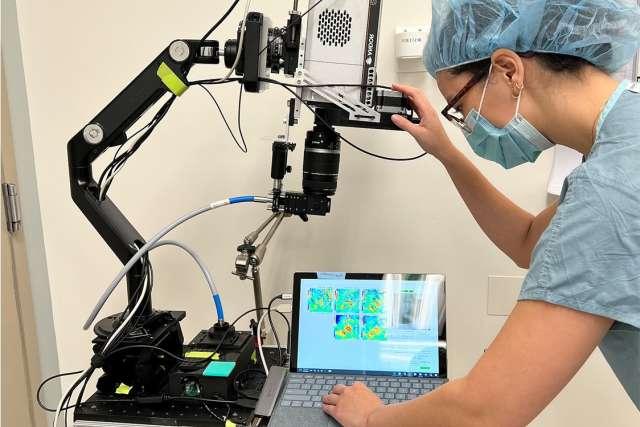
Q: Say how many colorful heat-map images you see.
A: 5